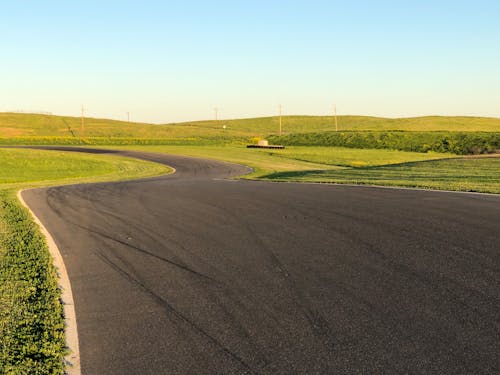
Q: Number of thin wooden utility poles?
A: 5